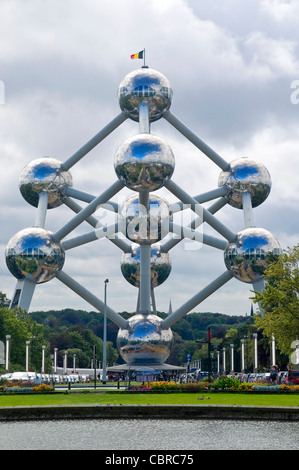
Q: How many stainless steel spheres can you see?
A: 9